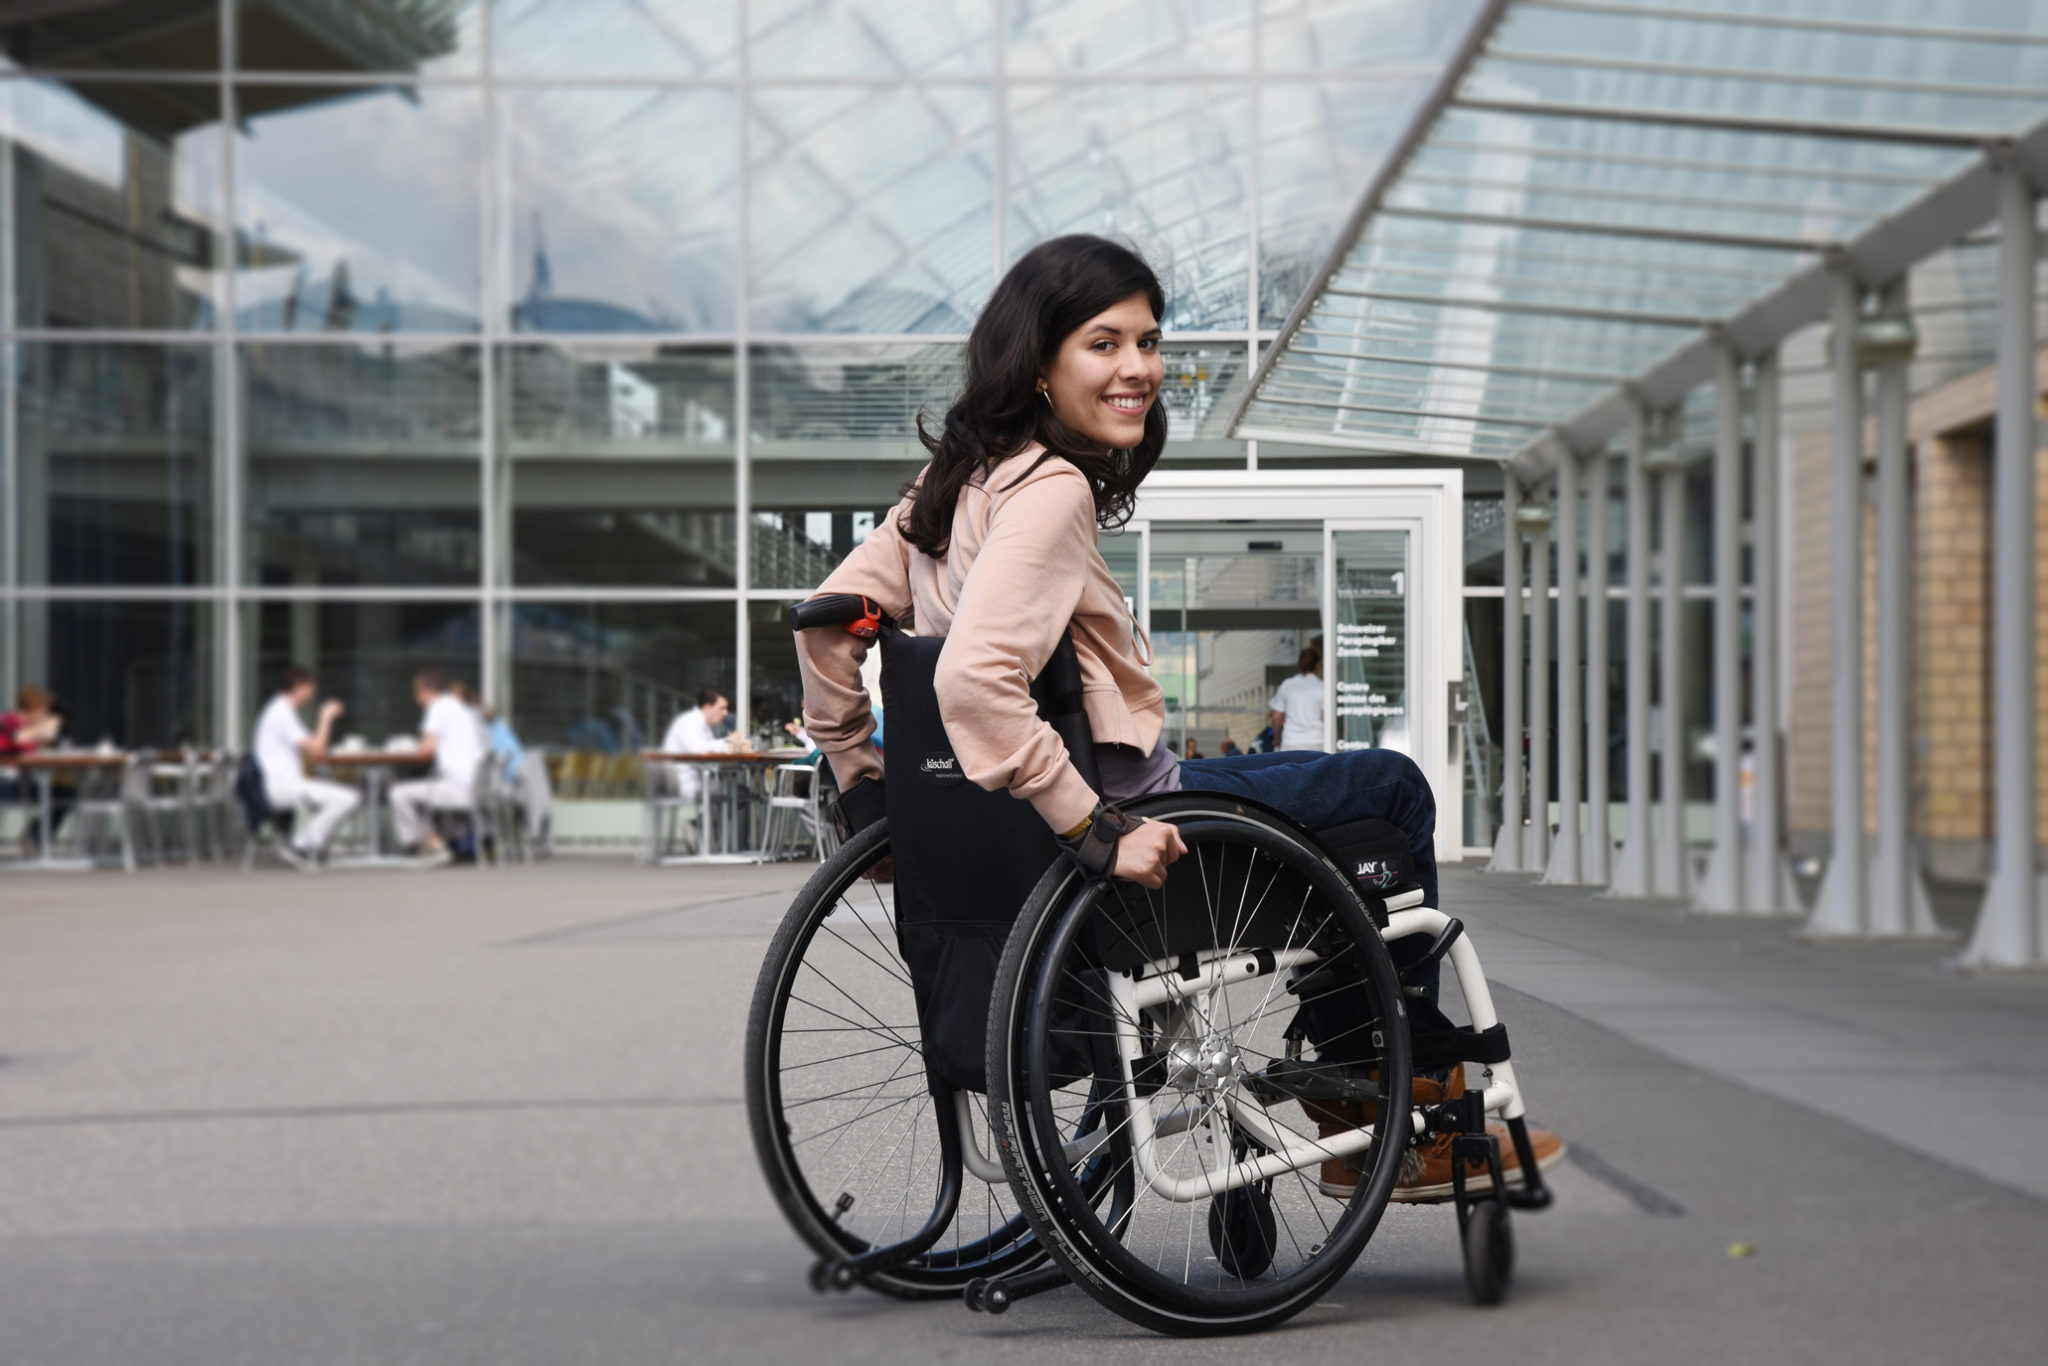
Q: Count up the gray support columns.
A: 11